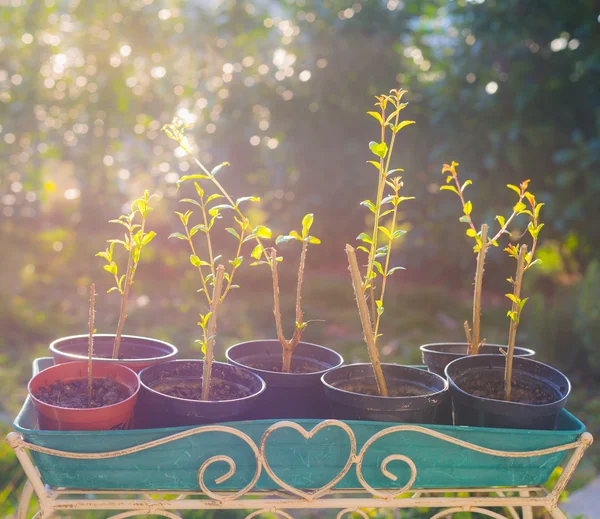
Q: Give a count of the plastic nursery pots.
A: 7